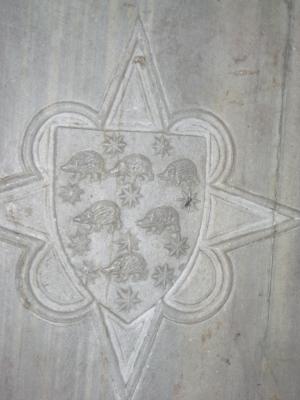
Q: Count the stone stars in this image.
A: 11